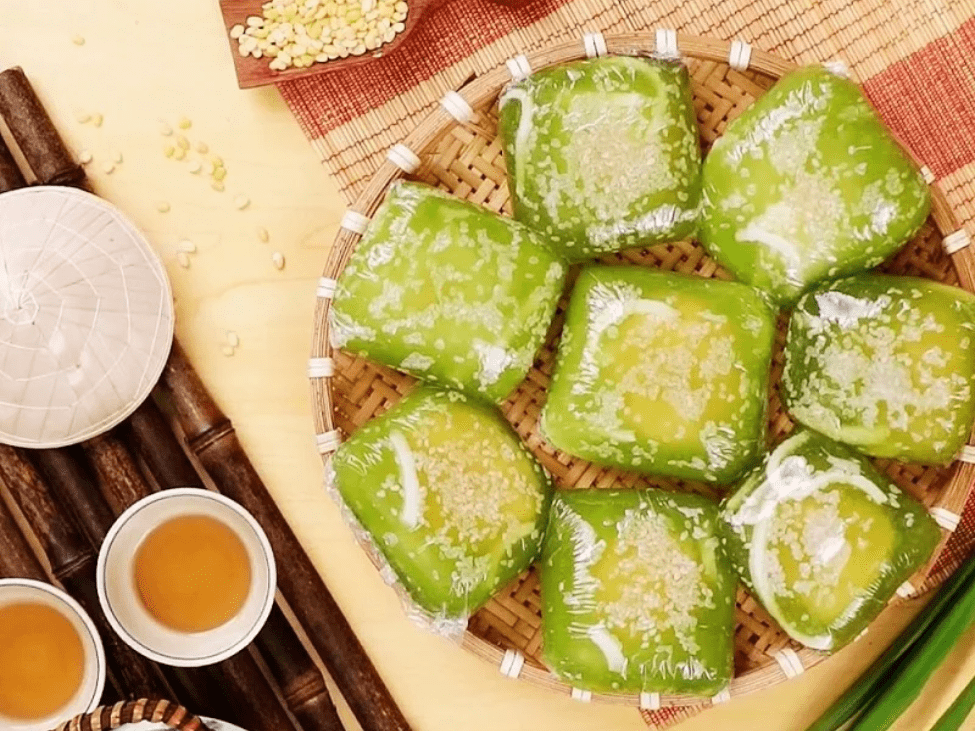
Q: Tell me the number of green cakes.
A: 8